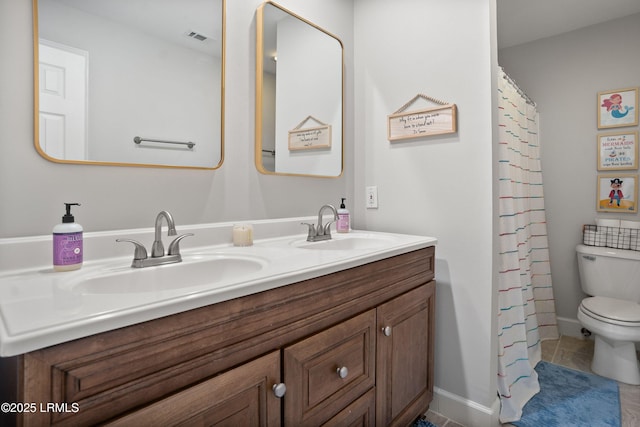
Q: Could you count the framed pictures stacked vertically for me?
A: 3